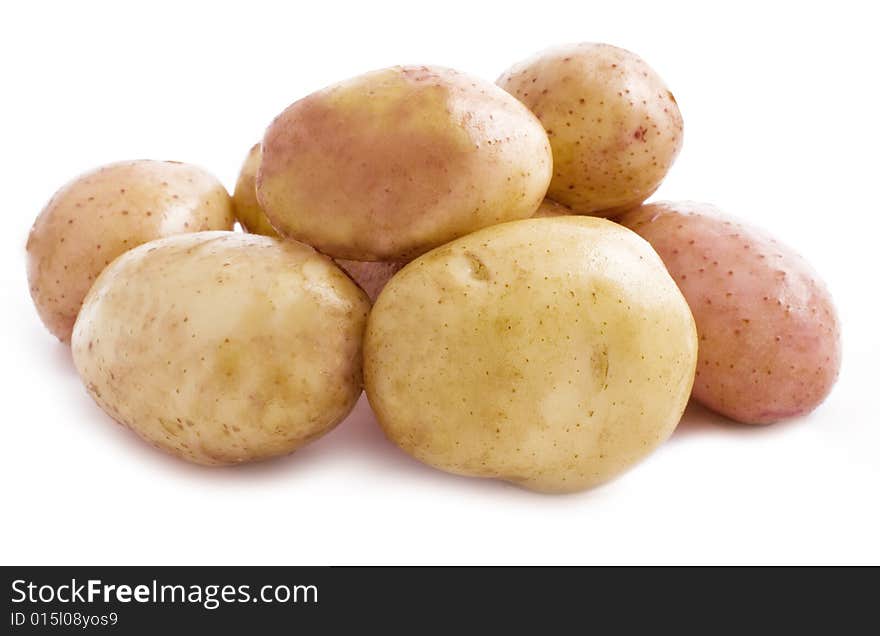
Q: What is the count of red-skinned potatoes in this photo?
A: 1